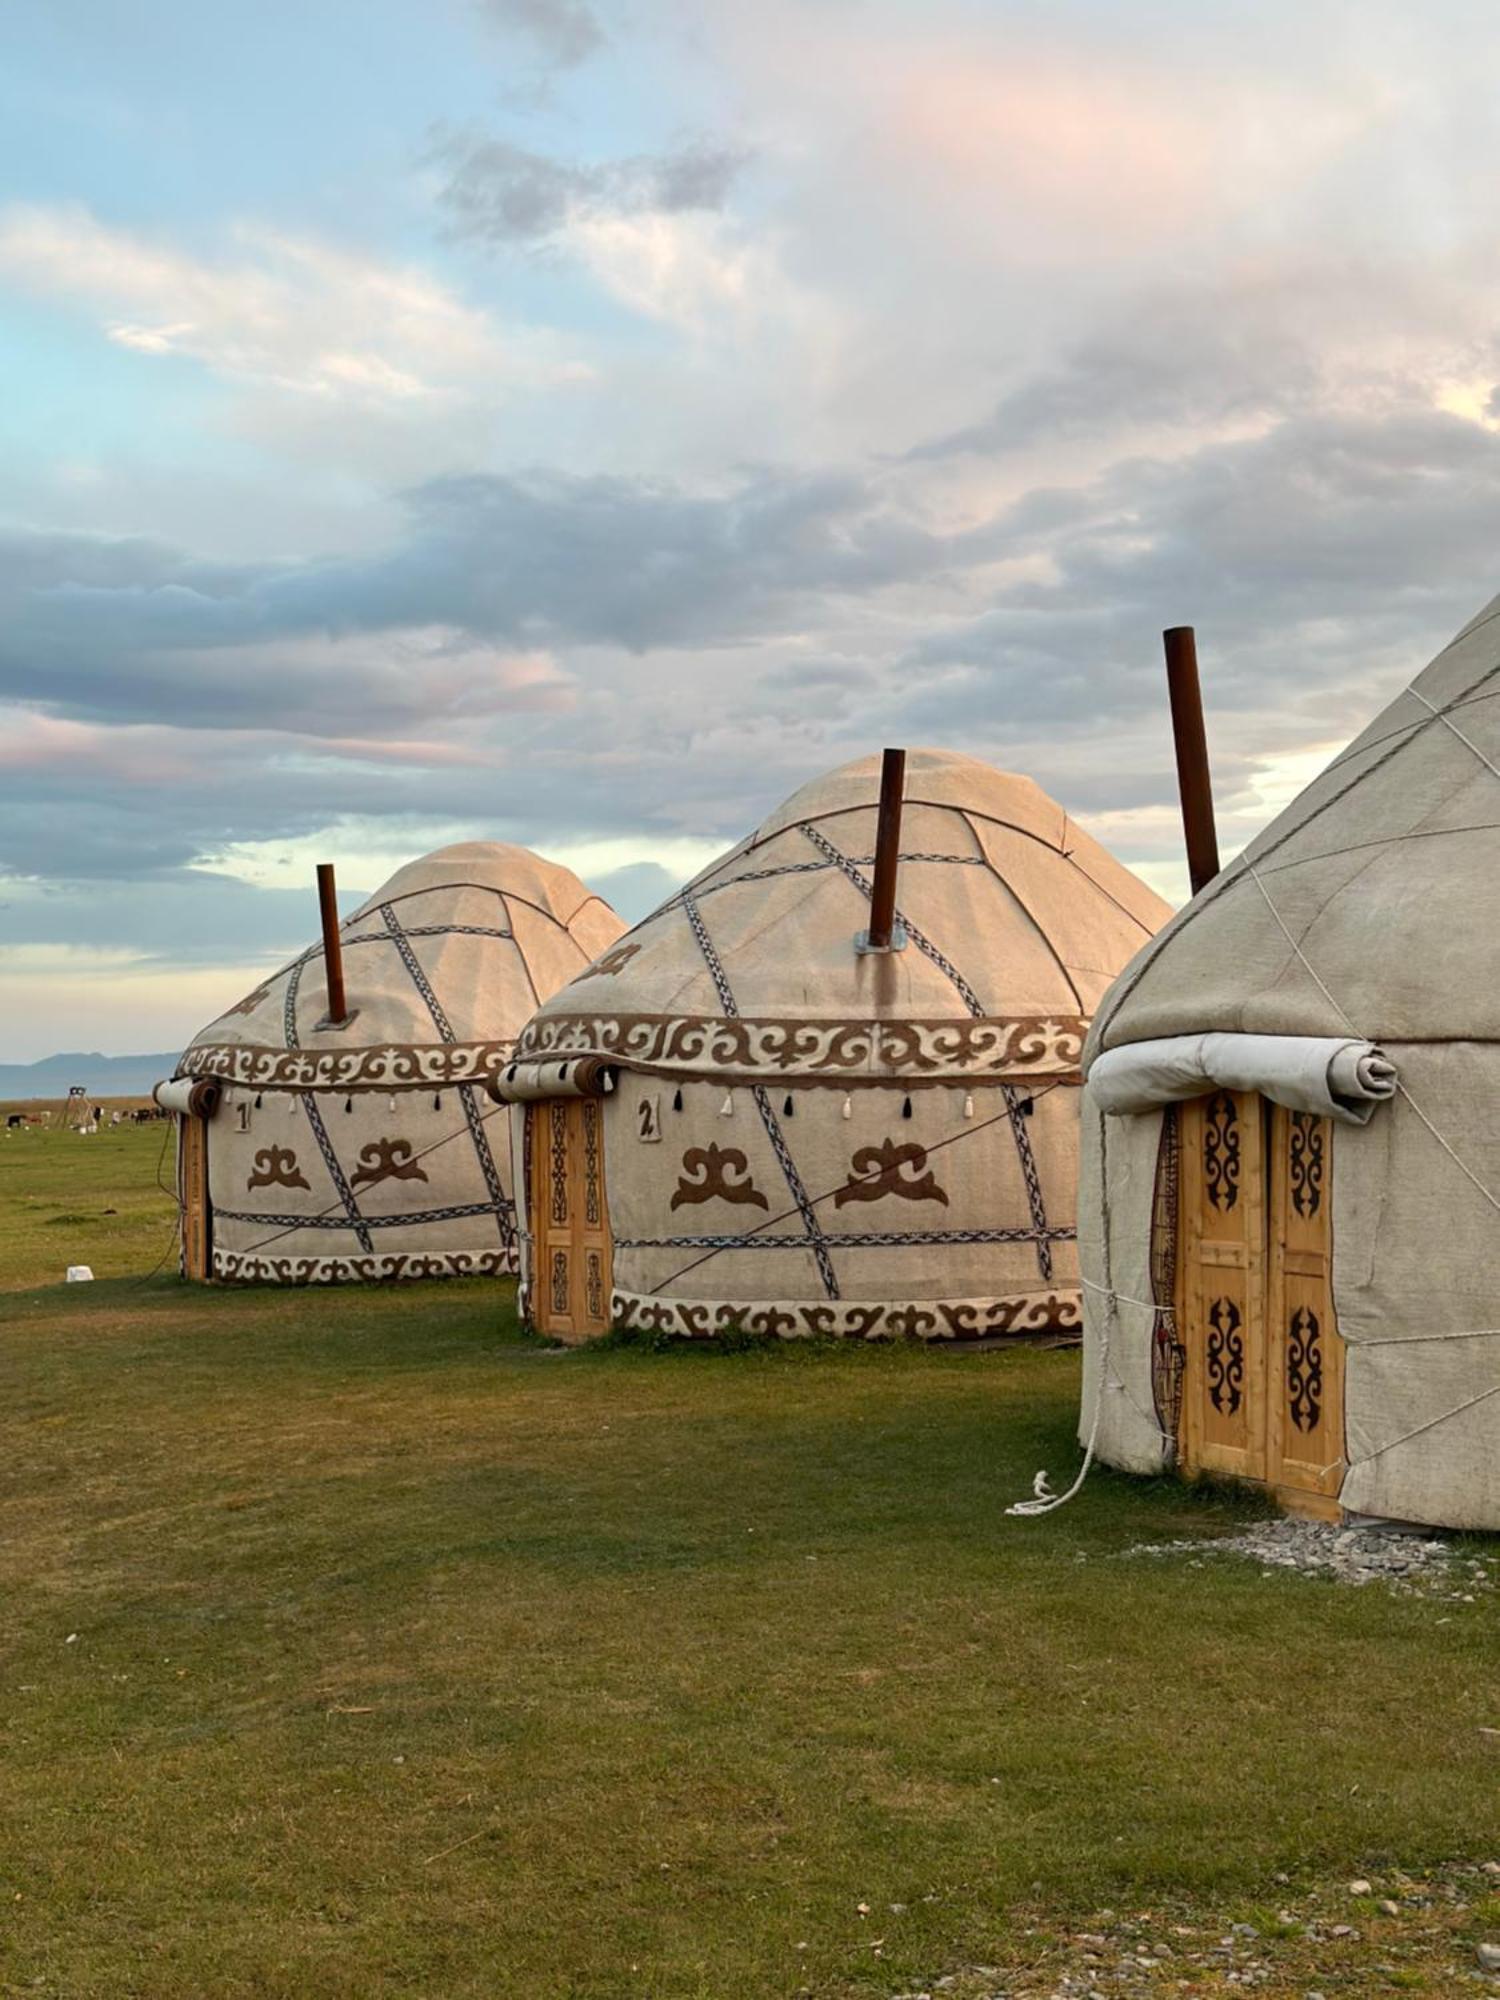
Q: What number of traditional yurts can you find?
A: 3